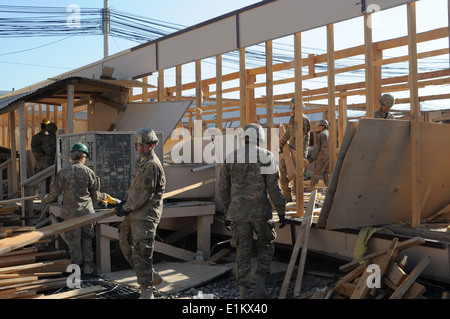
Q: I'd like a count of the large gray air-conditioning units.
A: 1